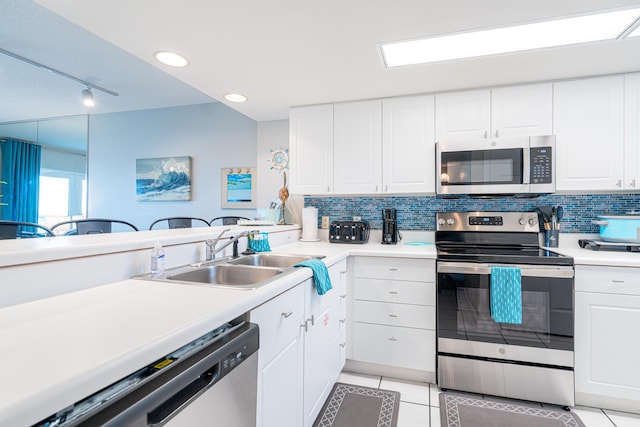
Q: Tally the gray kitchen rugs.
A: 2